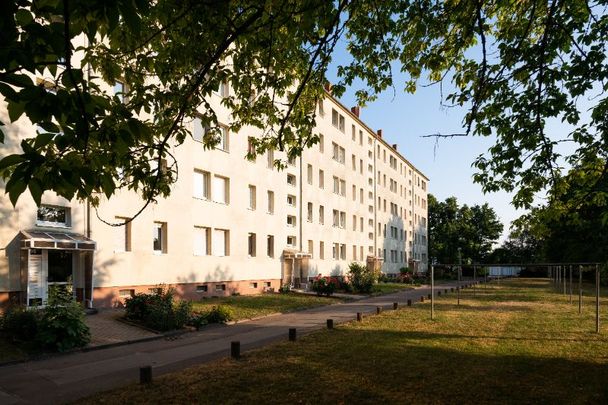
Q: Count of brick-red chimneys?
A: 4